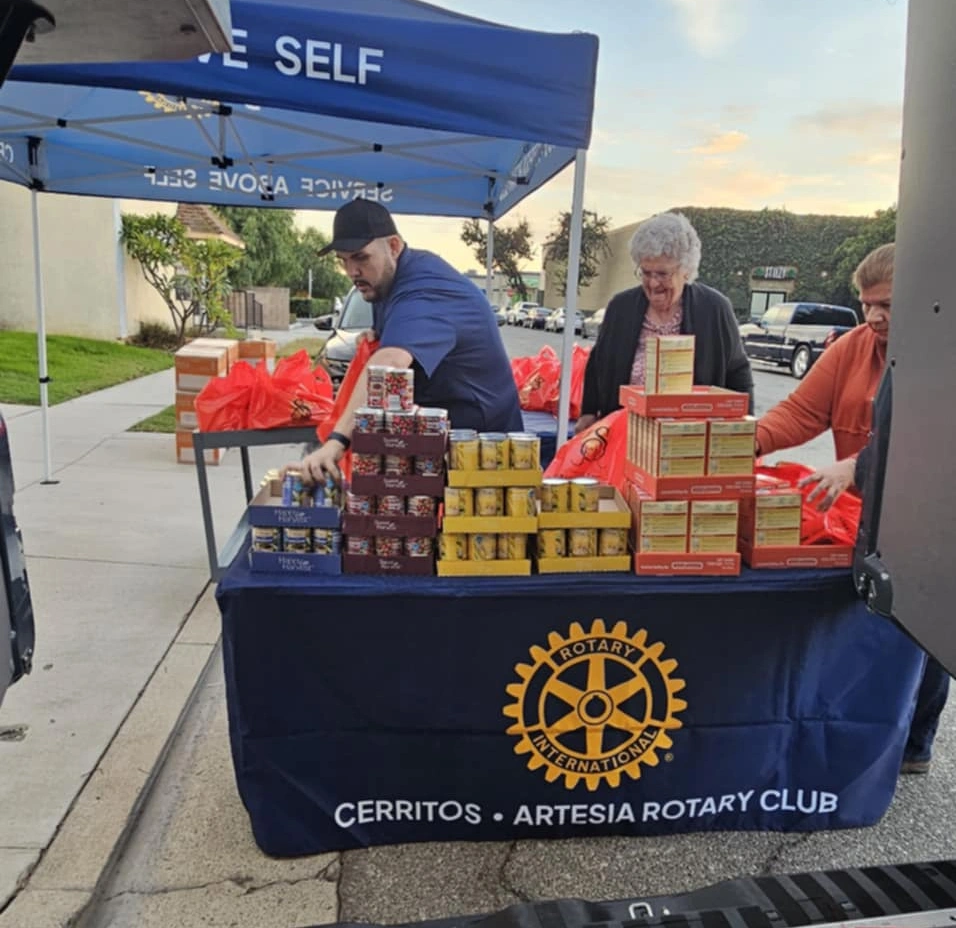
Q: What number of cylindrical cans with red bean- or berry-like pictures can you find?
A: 14